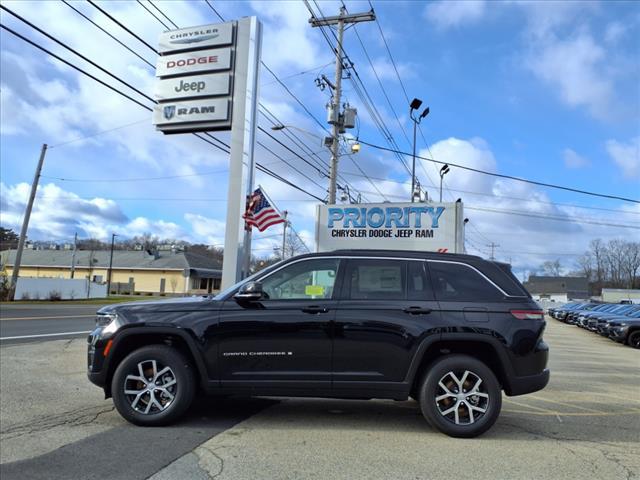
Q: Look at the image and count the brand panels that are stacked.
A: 4